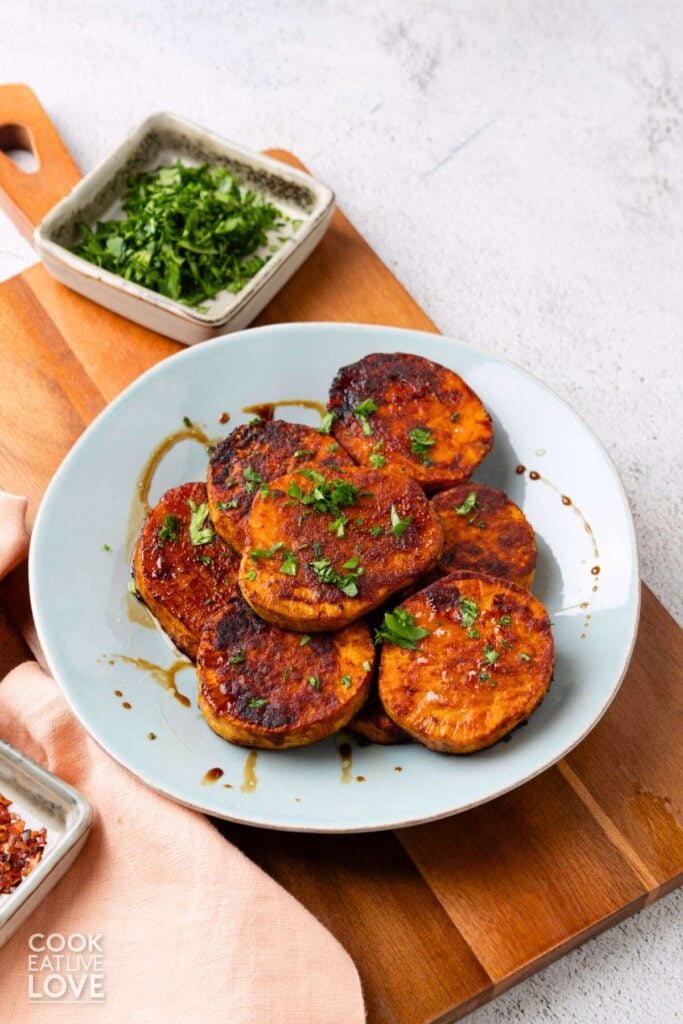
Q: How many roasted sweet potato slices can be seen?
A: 8